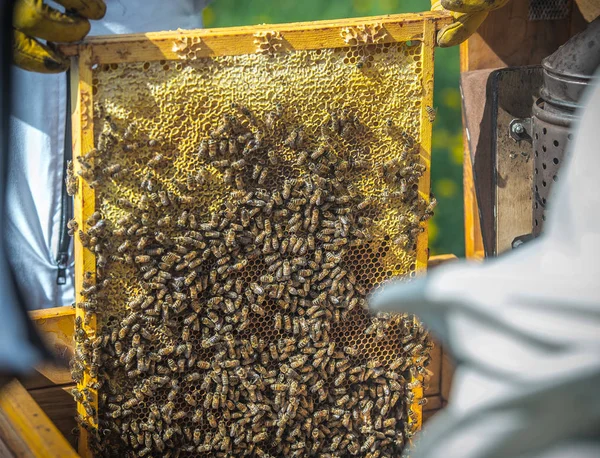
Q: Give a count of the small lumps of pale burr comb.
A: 3